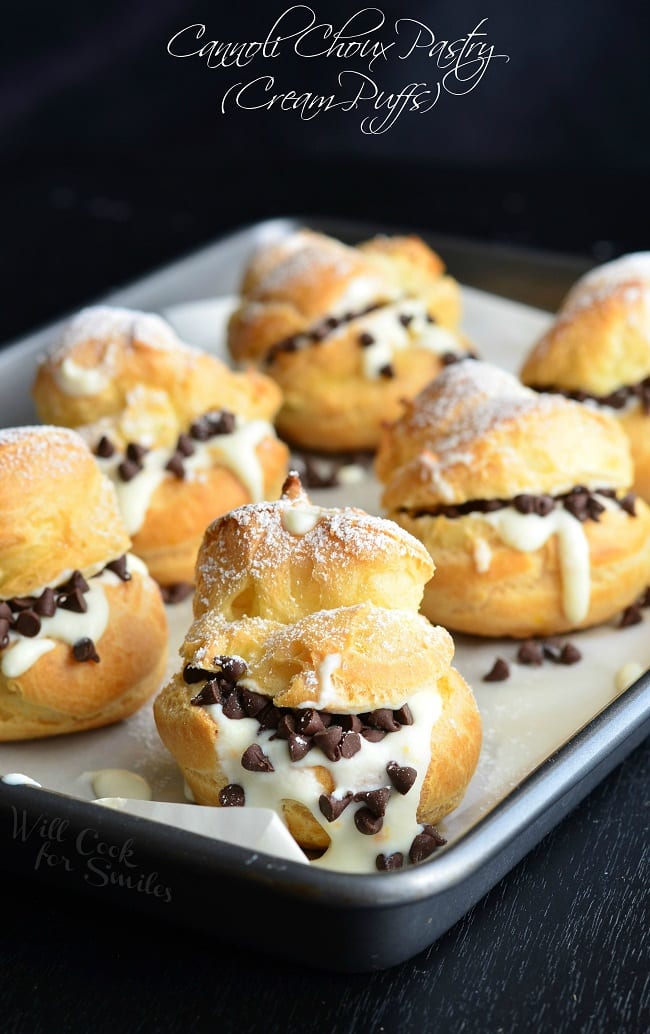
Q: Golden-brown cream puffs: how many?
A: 6